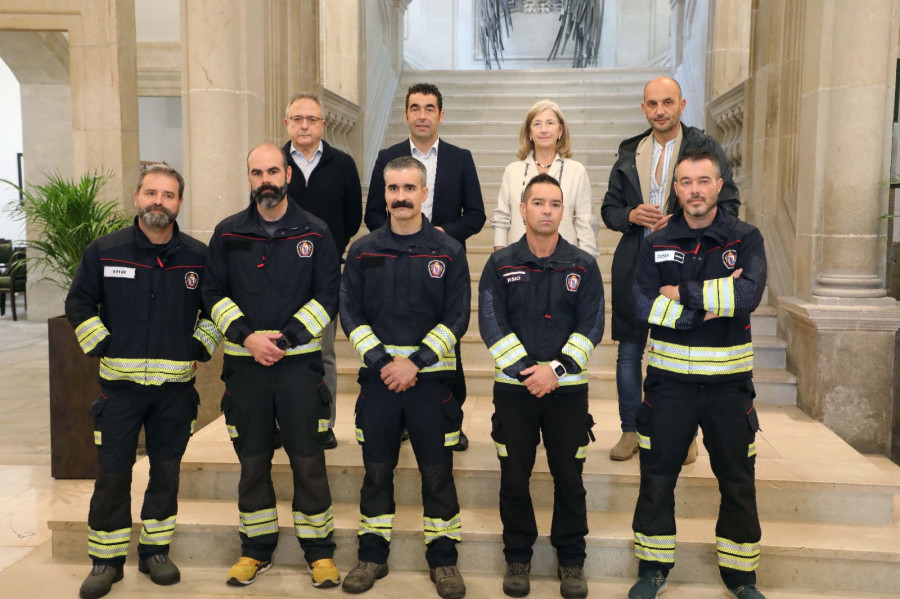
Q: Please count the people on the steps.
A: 4